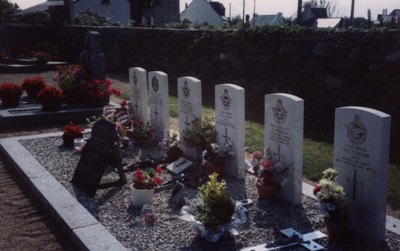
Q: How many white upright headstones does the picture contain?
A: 6